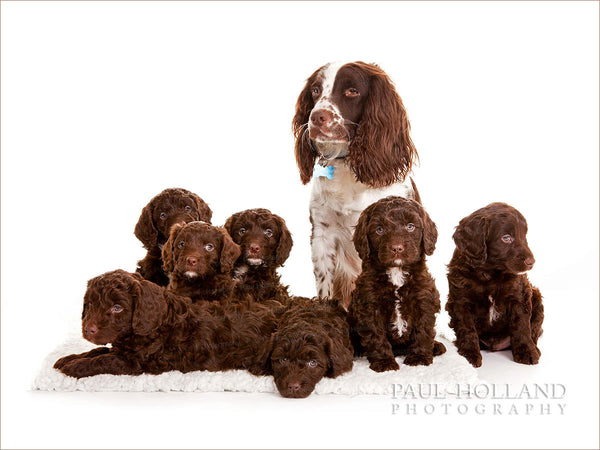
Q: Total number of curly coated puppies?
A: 7